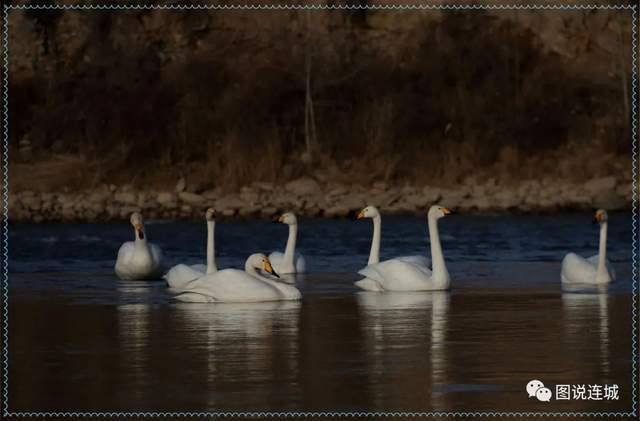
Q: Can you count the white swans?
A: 7